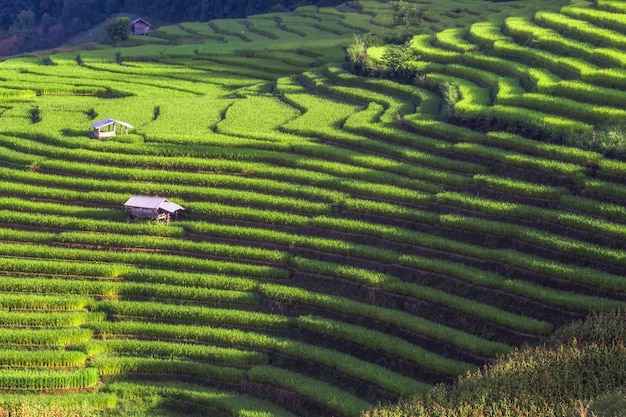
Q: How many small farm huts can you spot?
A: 3